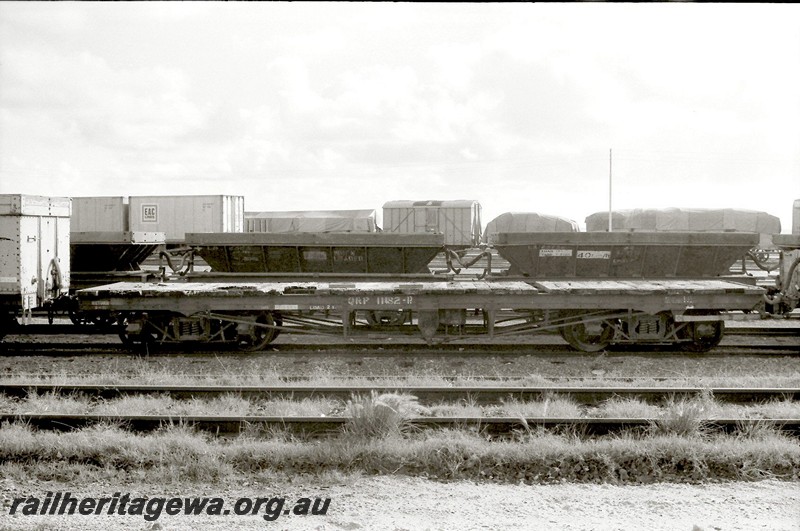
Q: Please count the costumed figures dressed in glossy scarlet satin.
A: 0